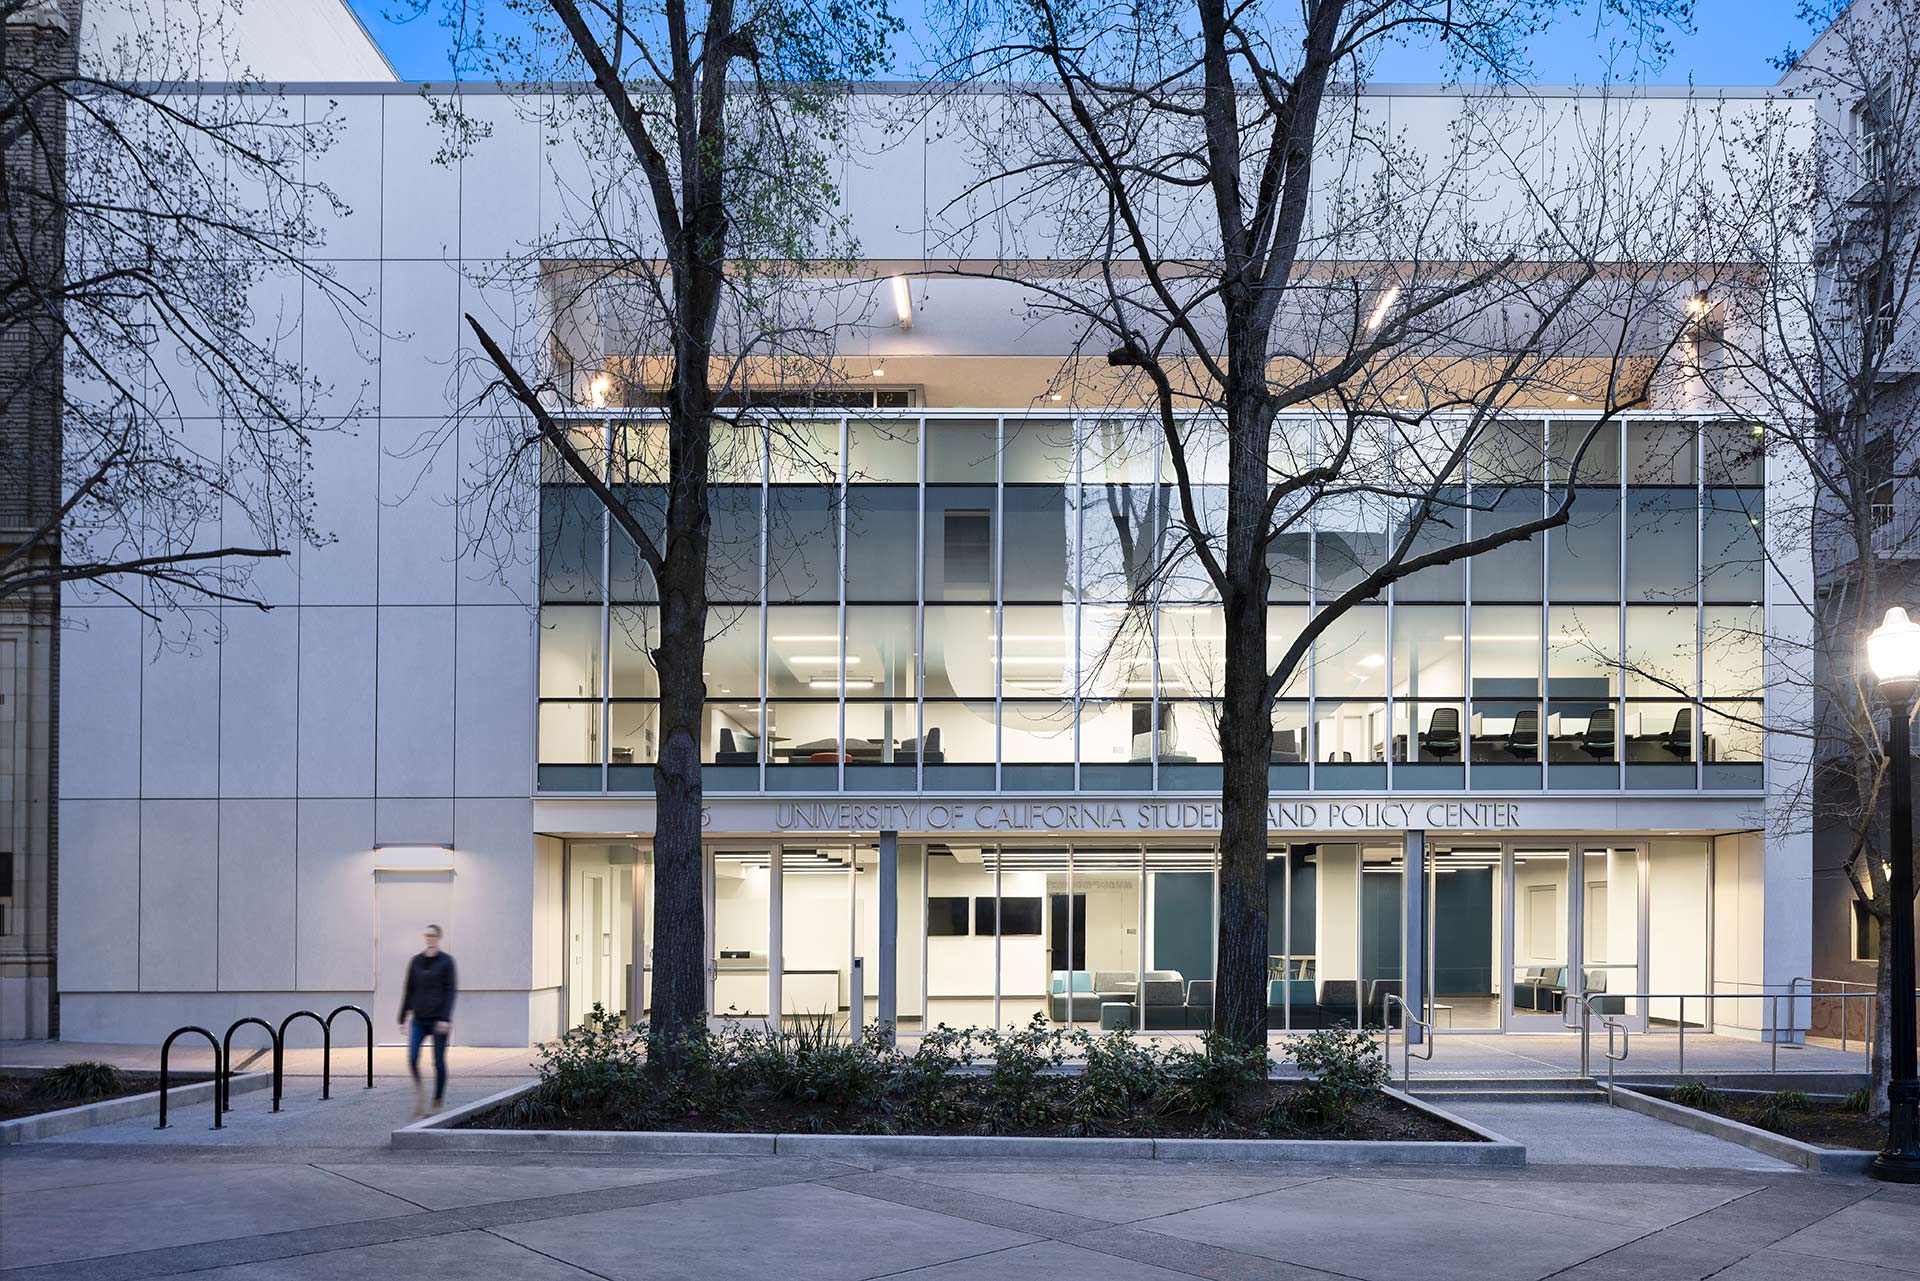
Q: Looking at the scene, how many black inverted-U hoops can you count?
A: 4